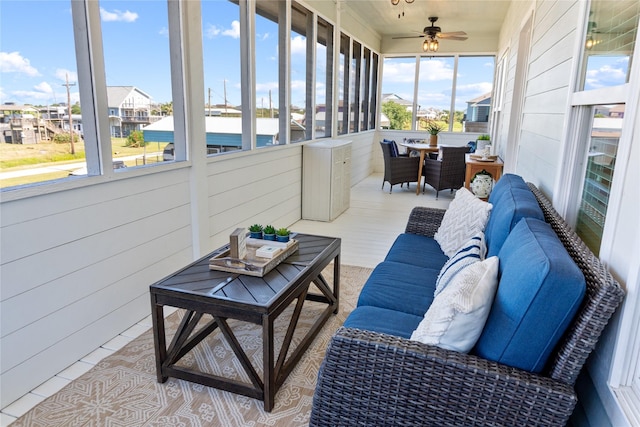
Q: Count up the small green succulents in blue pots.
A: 3